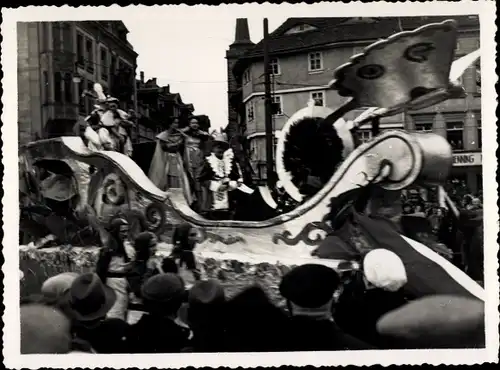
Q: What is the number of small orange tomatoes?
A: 0